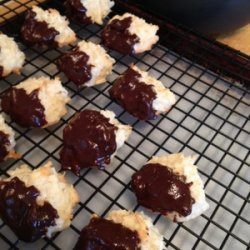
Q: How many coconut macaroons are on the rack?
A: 12